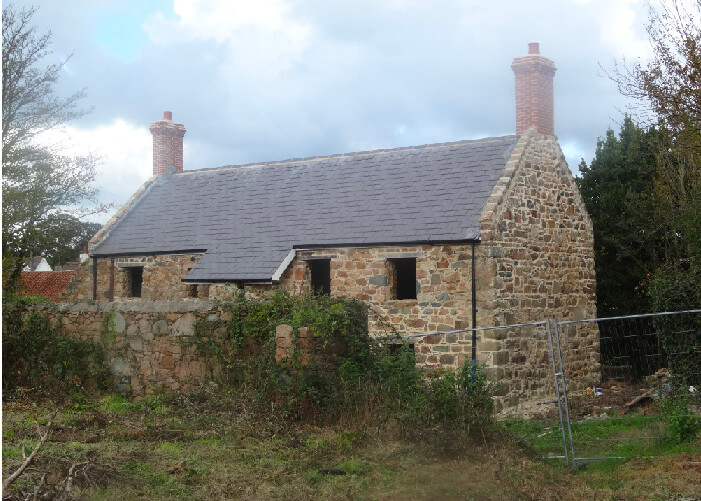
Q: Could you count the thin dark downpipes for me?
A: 2